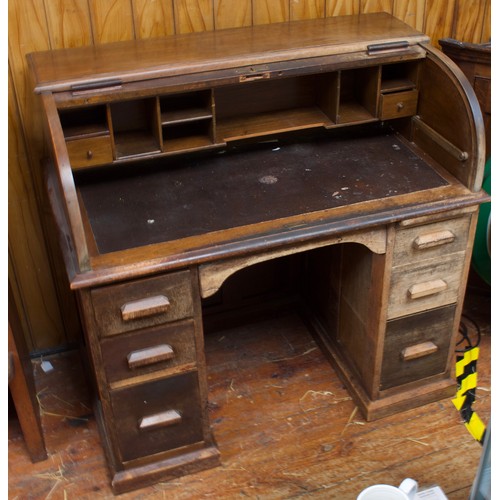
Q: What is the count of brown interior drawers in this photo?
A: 2